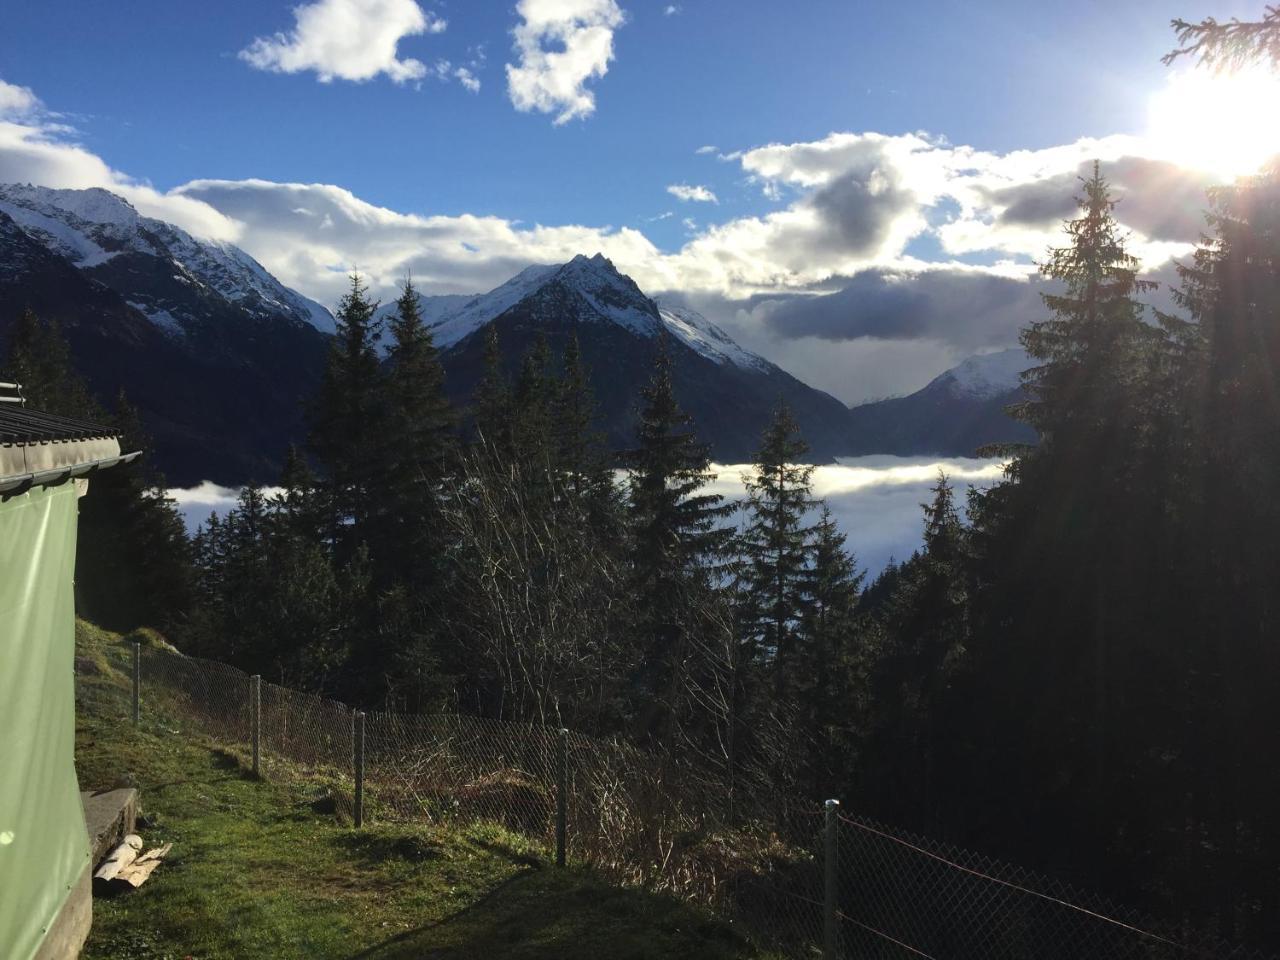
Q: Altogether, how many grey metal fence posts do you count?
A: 5